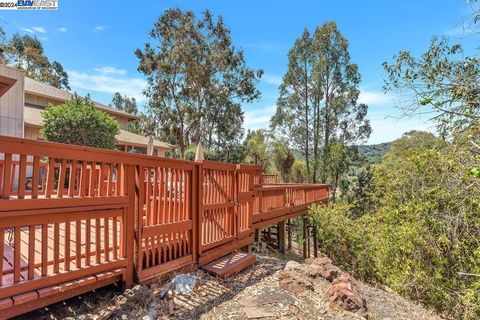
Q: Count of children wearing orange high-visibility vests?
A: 0